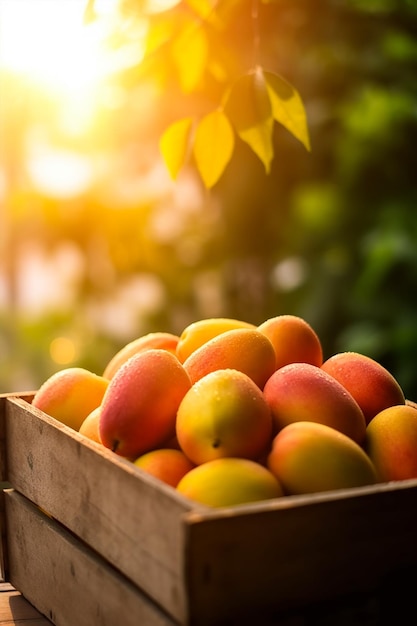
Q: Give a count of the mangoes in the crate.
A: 14